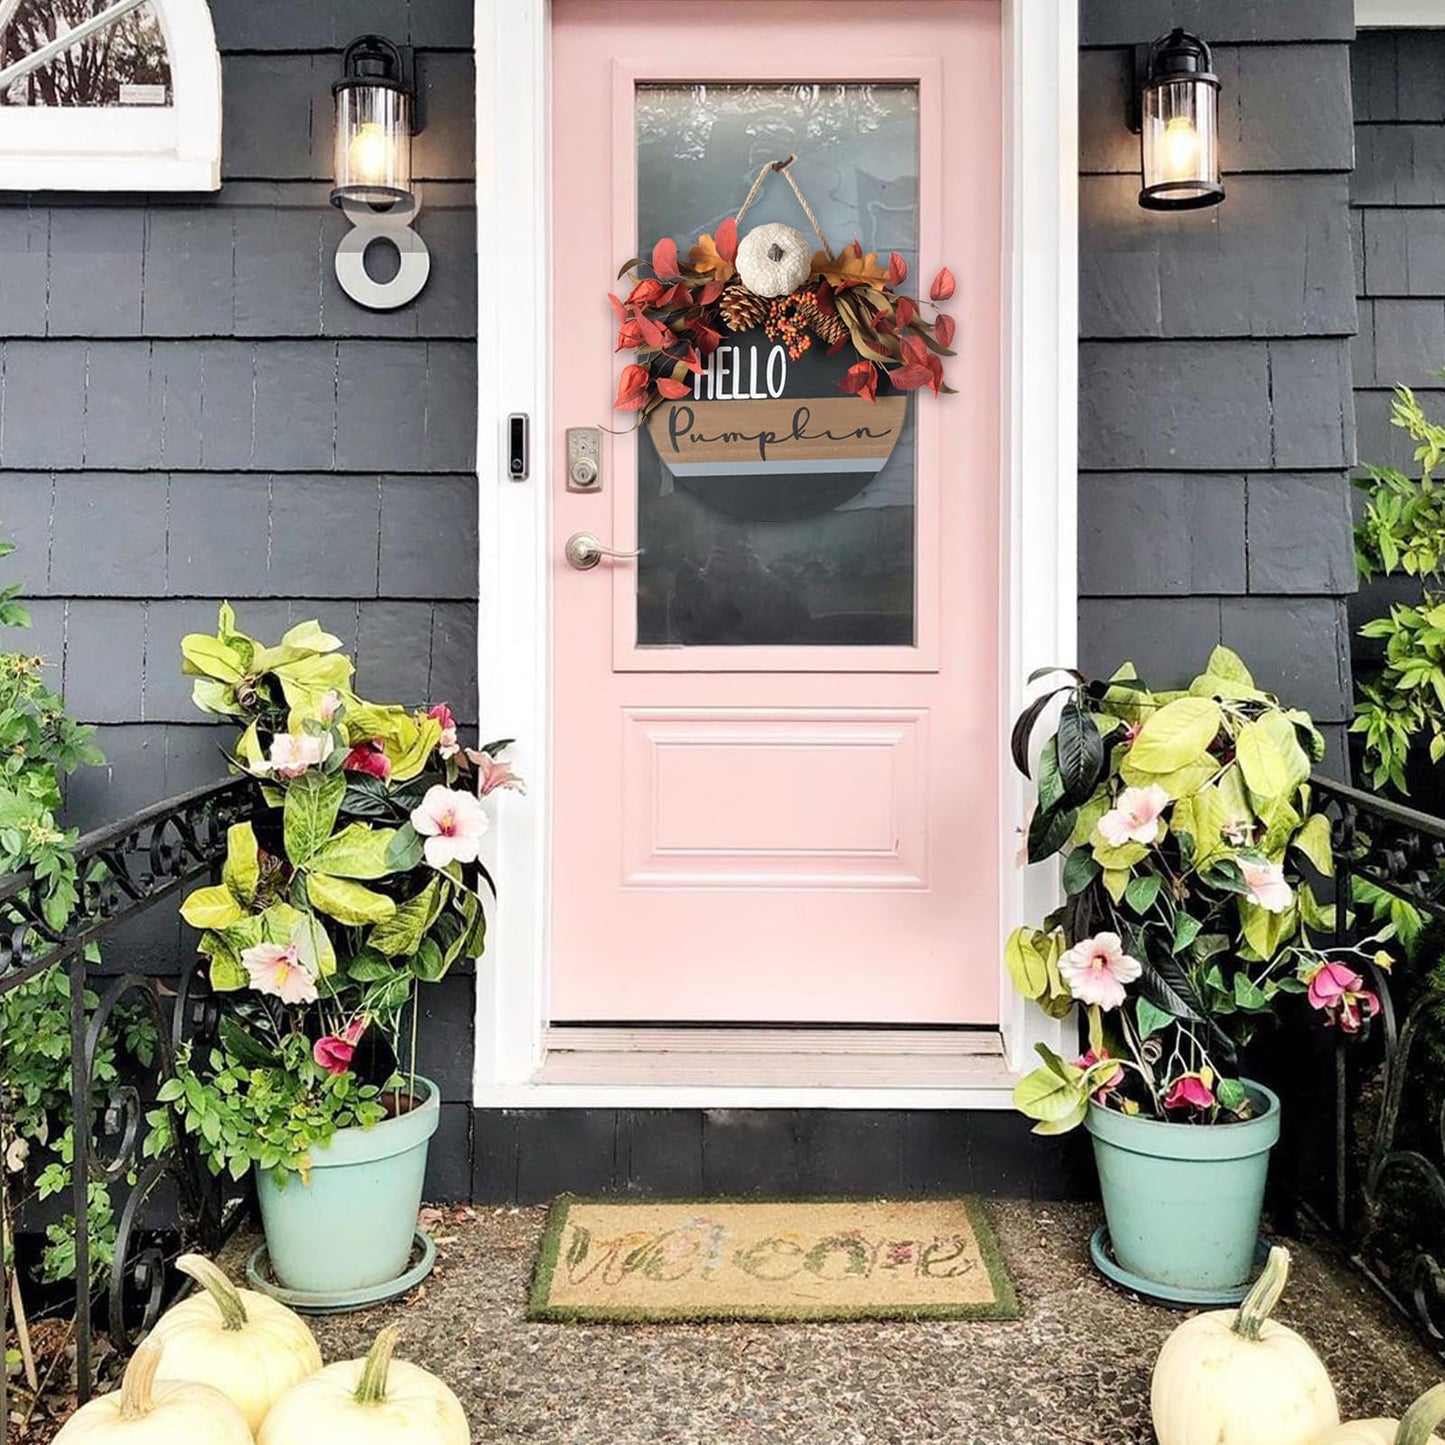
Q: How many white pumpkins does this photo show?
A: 6